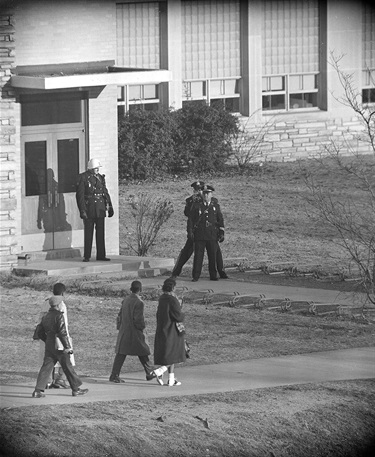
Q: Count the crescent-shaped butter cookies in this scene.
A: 0